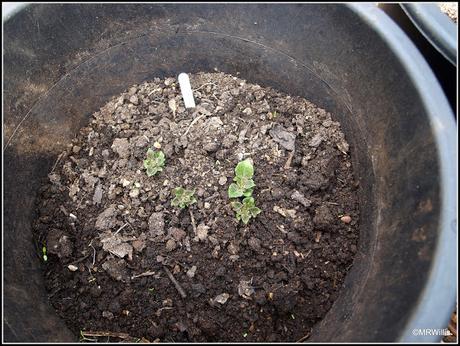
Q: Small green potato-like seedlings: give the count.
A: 4